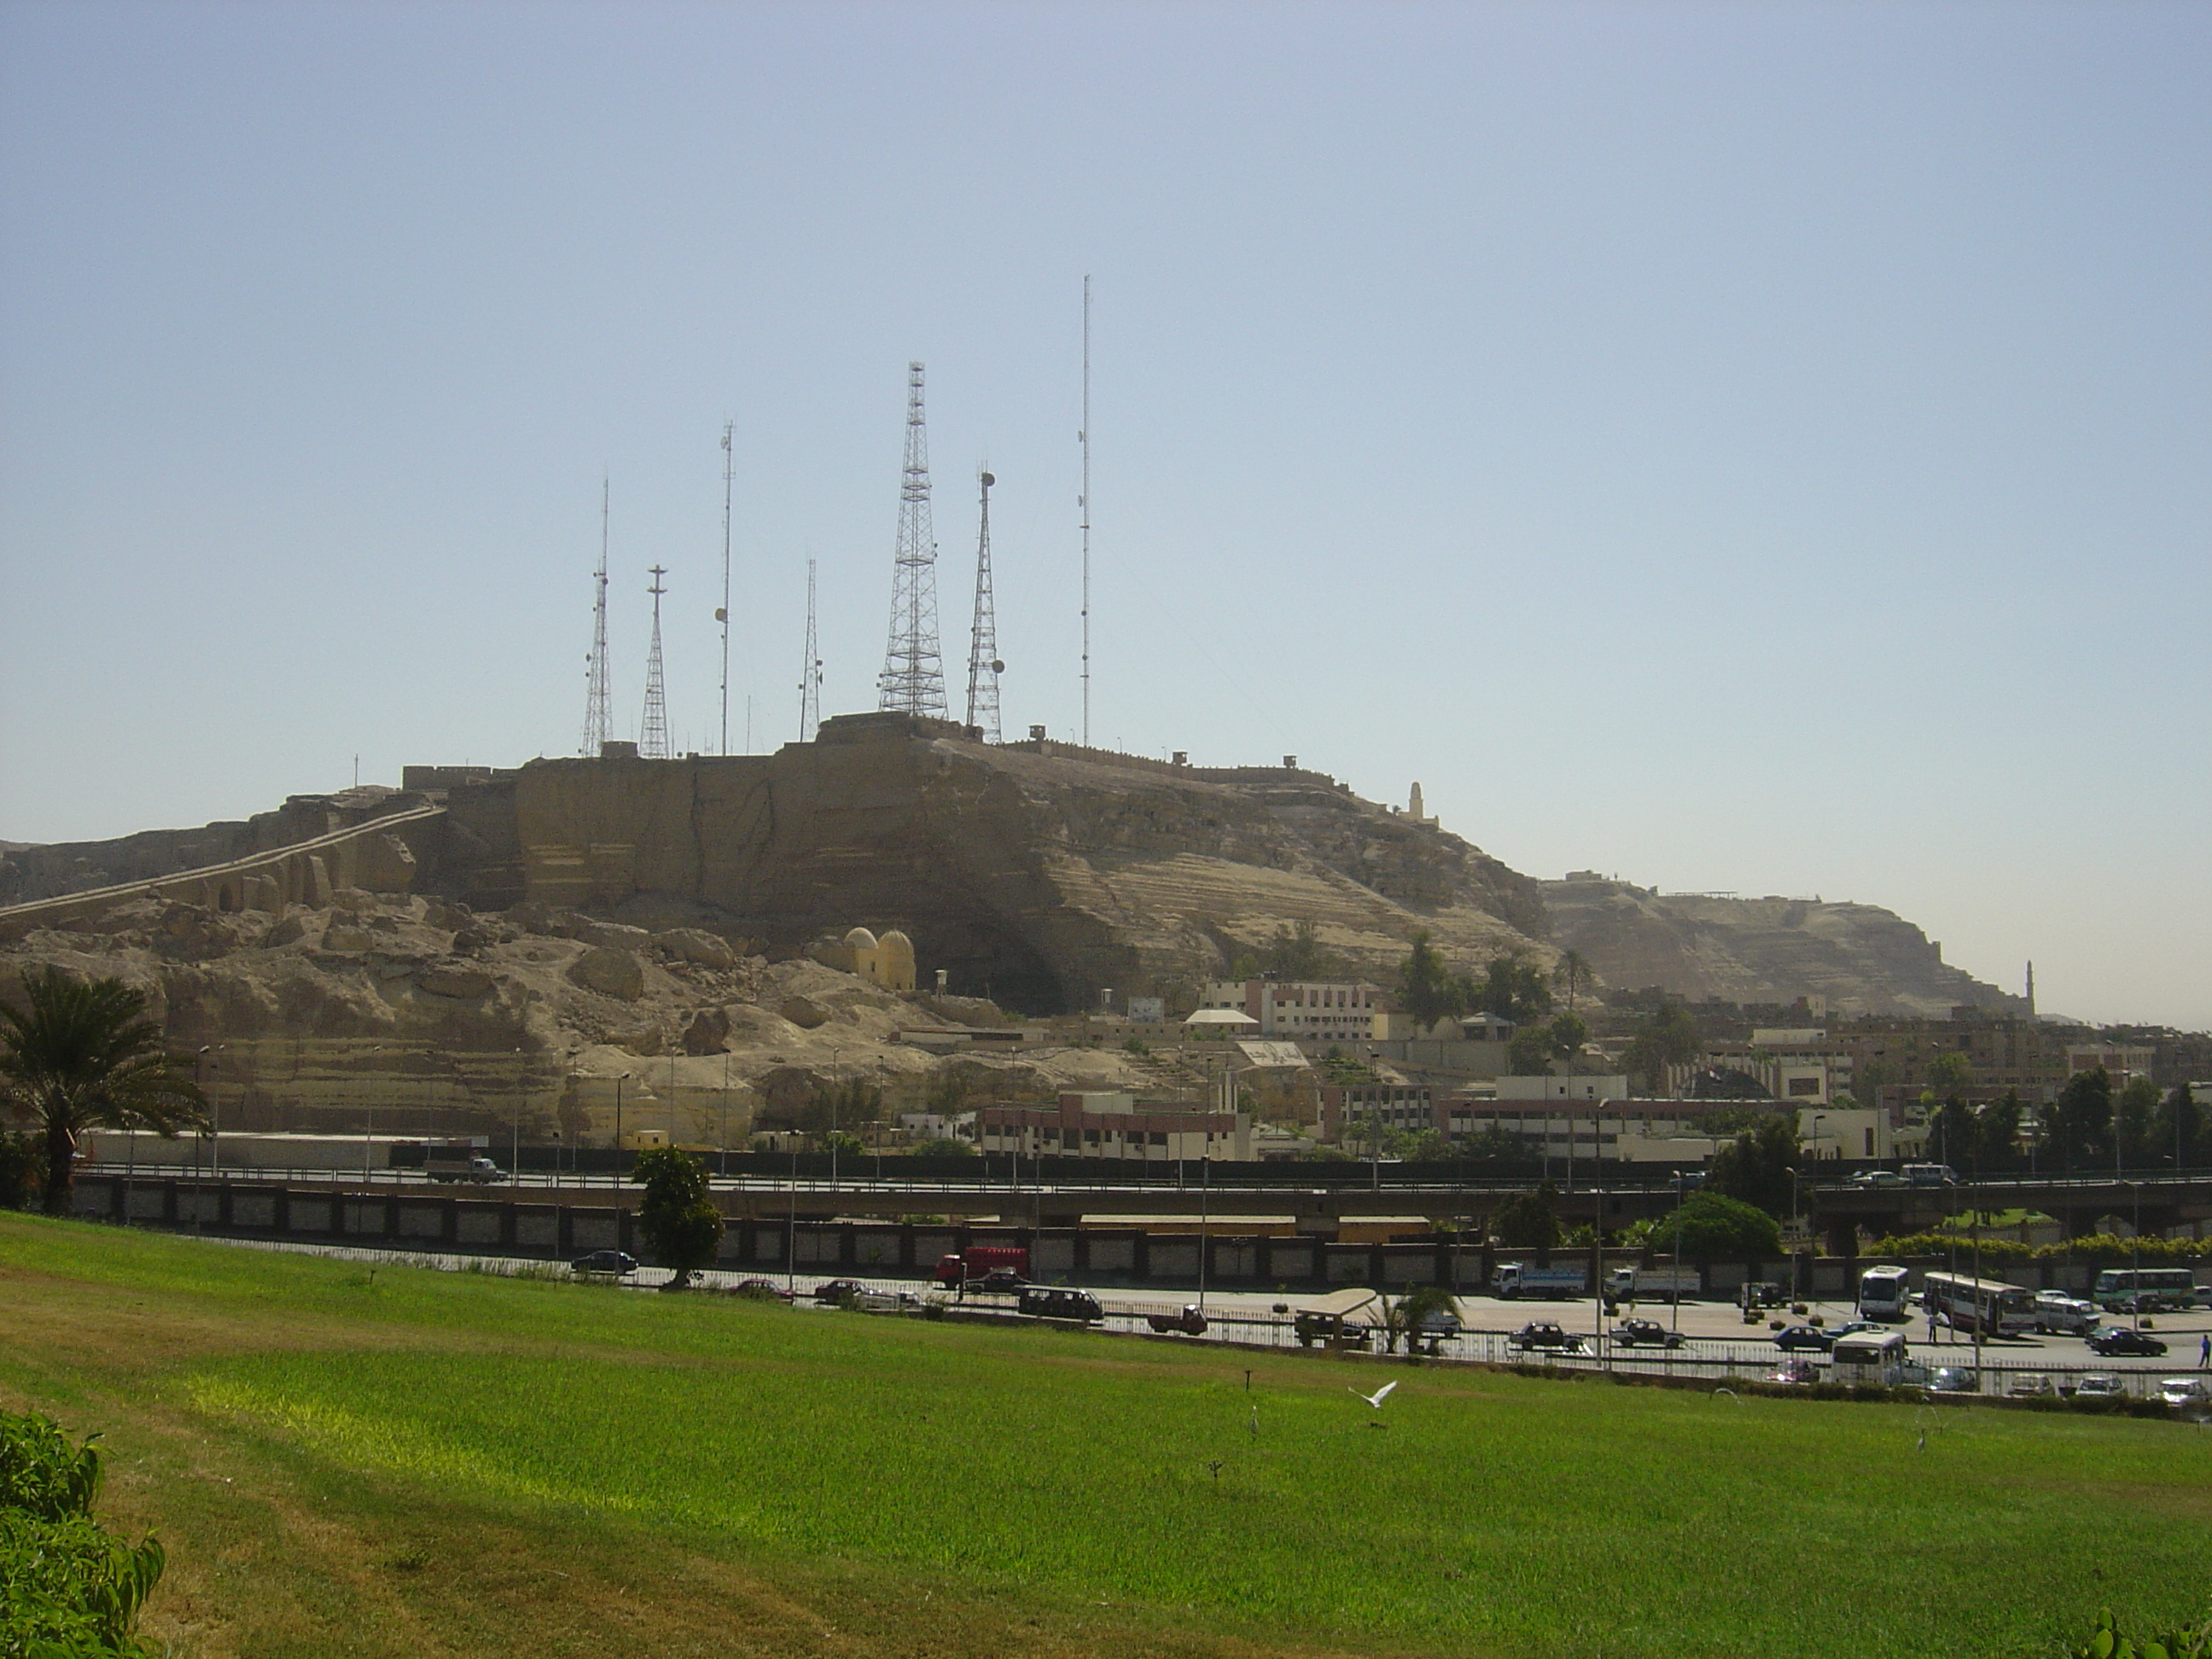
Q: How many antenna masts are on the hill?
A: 7